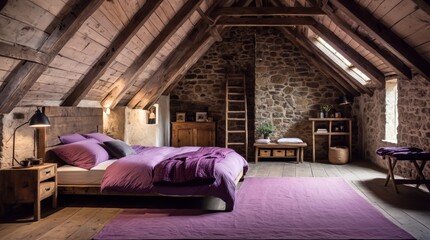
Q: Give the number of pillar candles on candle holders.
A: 0